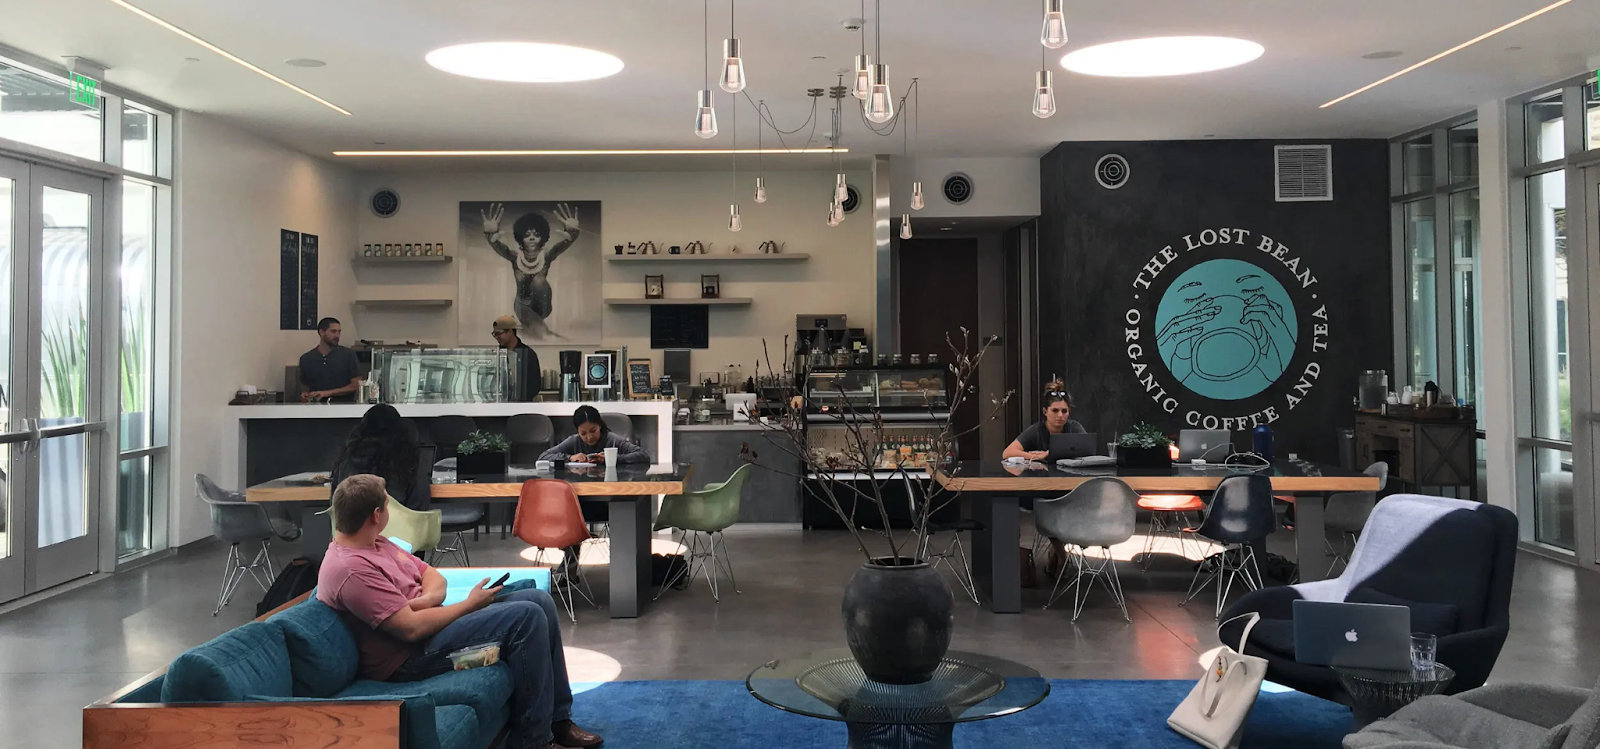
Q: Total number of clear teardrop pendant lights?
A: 13